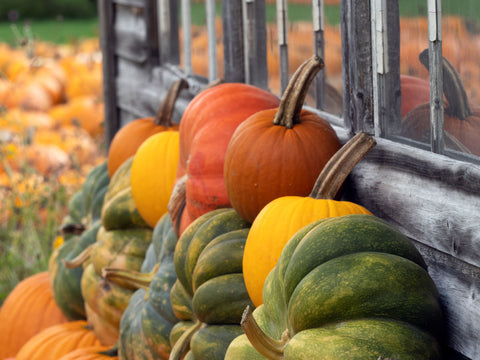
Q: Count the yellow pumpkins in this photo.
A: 2